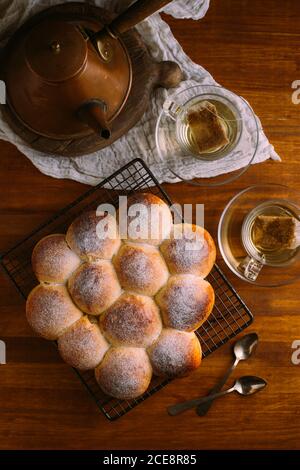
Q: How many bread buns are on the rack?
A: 12